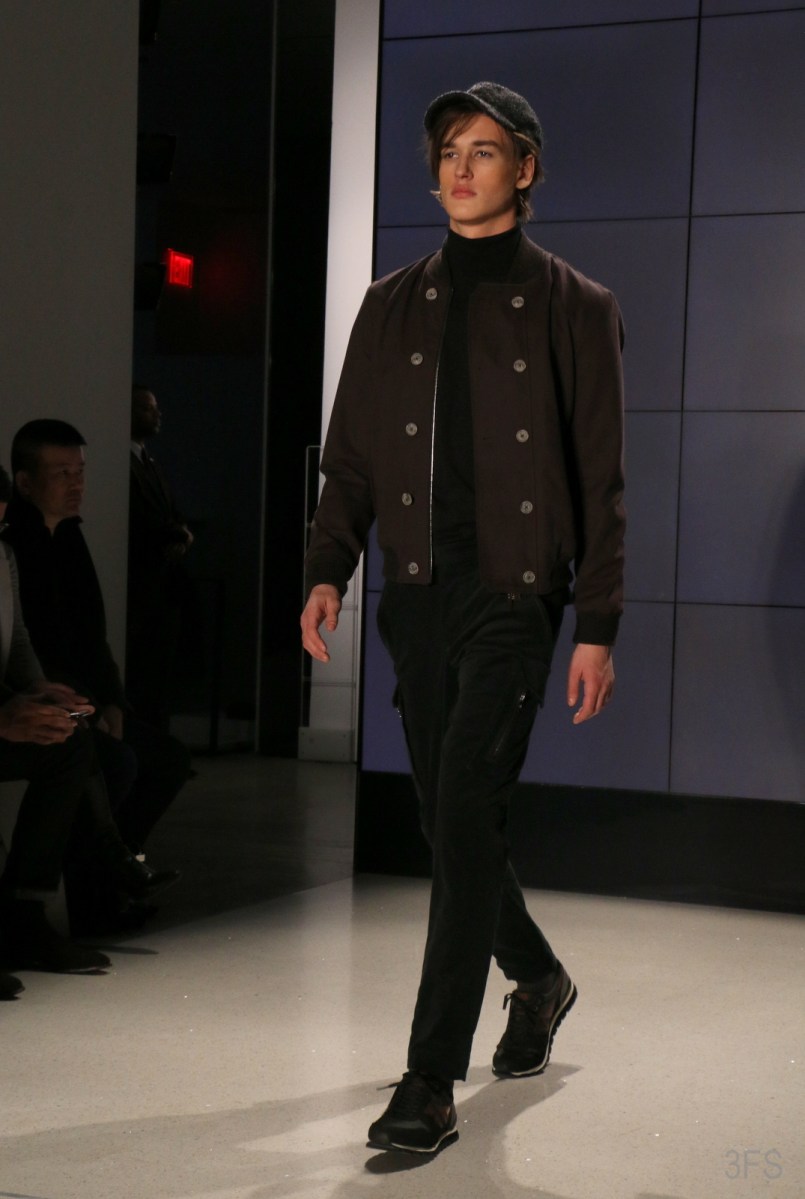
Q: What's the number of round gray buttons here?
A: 10